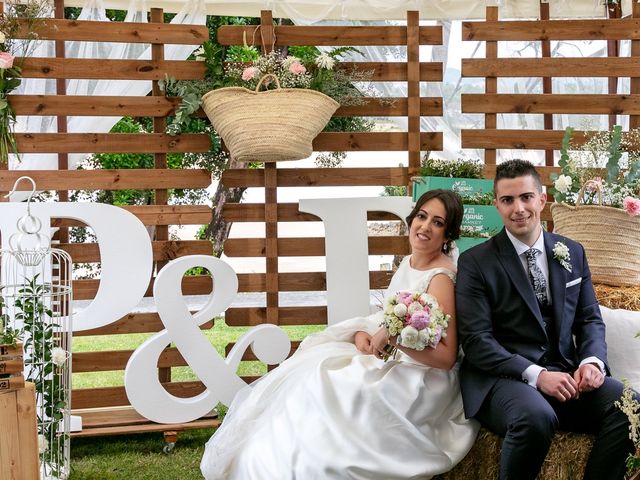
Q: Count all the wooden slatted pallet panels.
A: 3